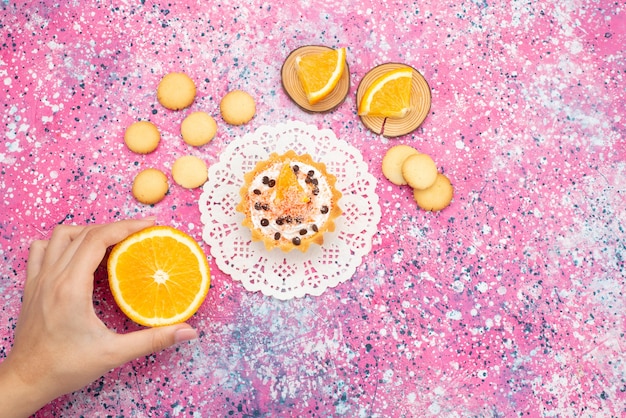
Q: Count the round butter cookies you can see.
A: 9